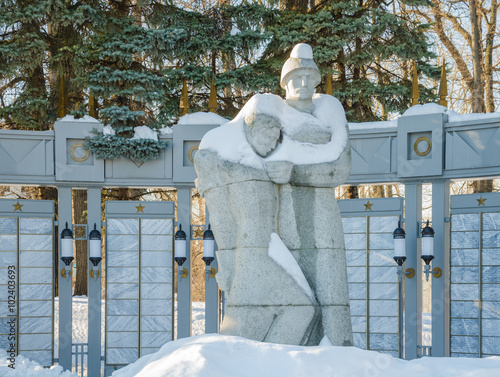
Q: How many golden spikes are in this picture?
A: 7